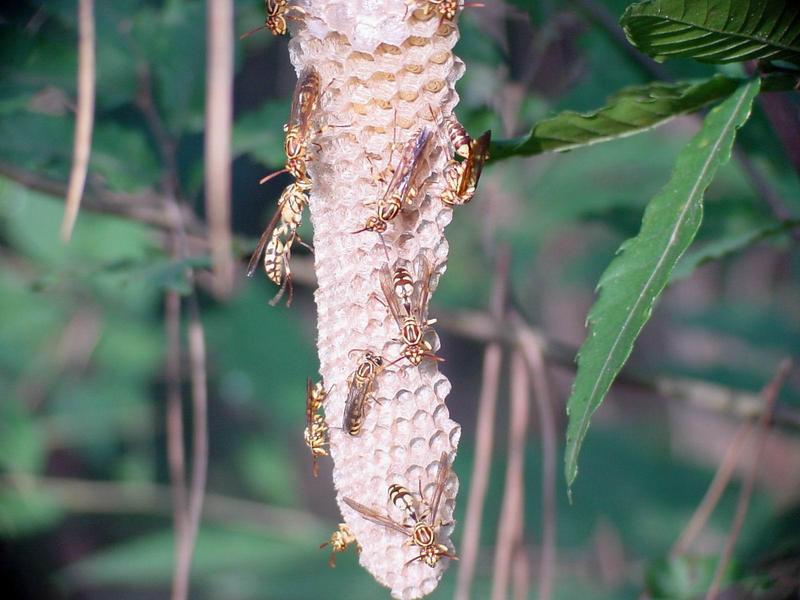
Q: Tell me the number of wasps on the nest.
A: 11